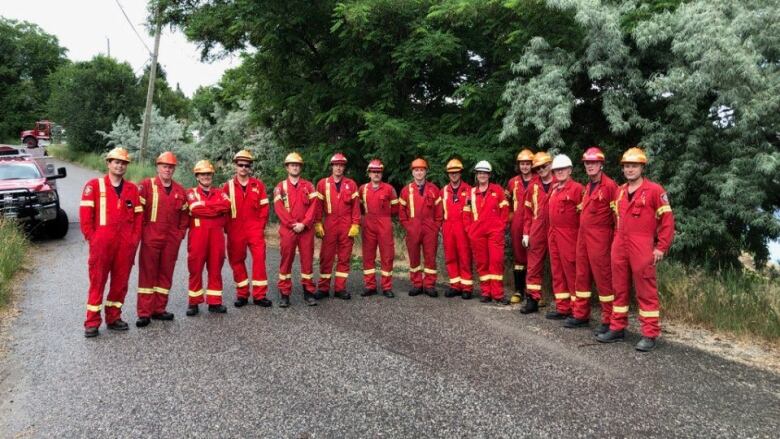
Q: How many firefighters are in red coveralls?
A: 15